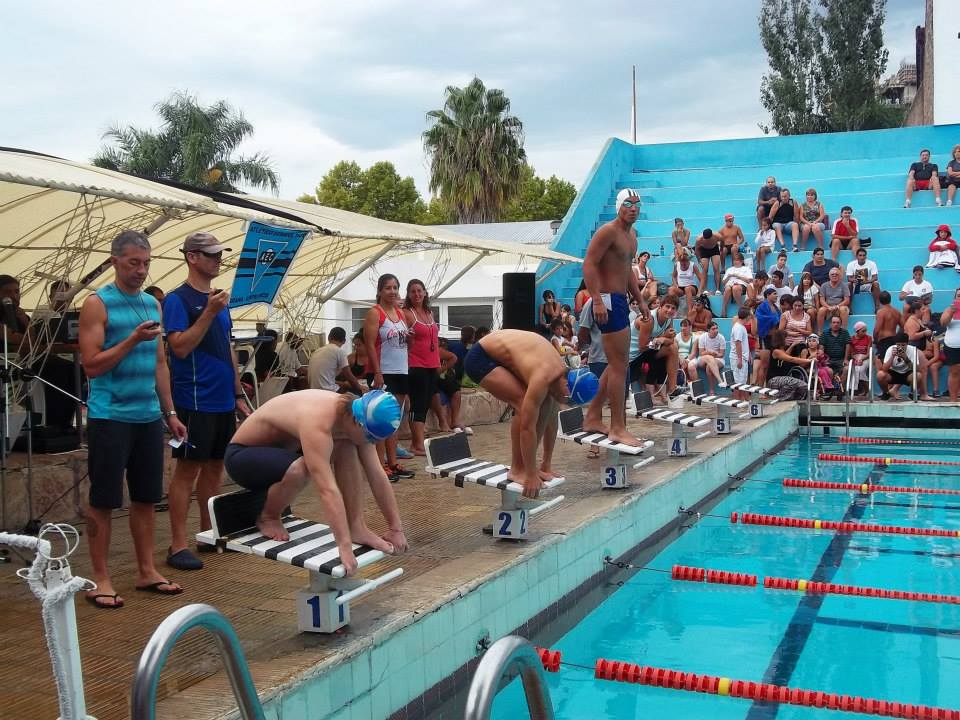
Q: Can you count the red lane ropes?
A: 6